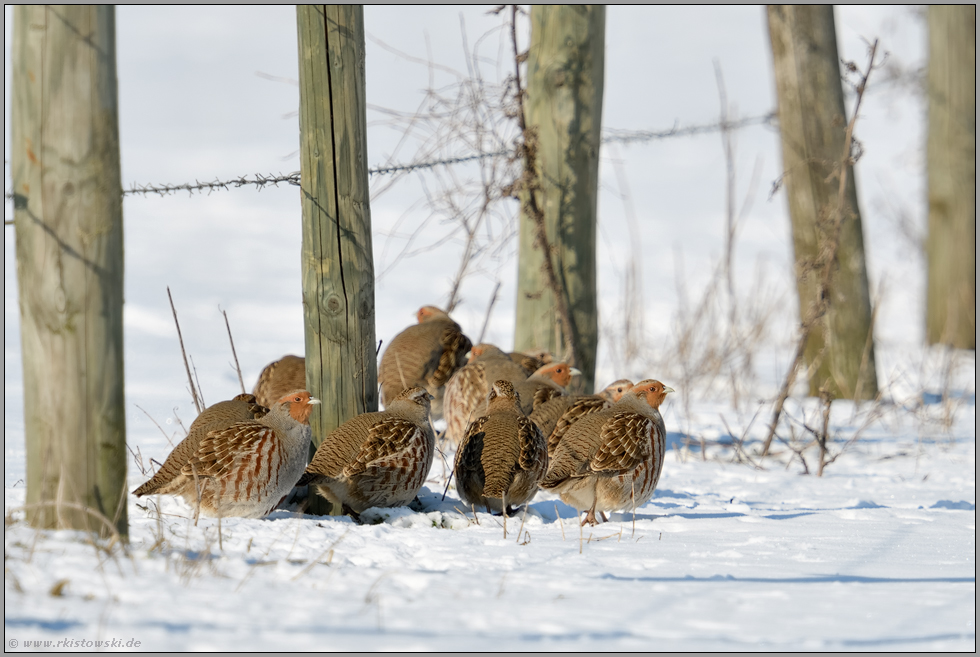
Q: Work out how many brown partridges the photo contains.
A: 11